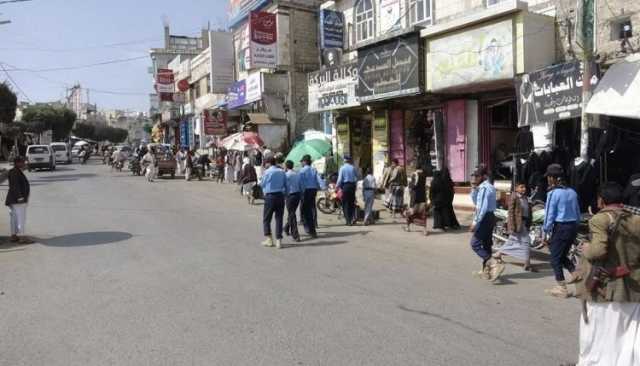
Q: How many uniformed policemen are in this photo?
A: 6